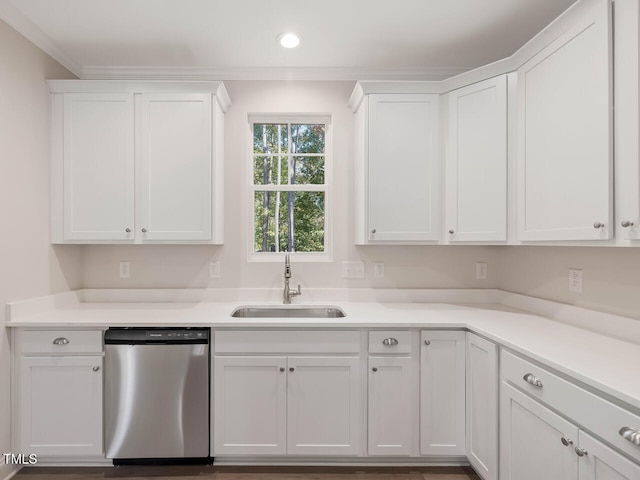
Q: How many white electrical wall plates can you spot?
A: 6